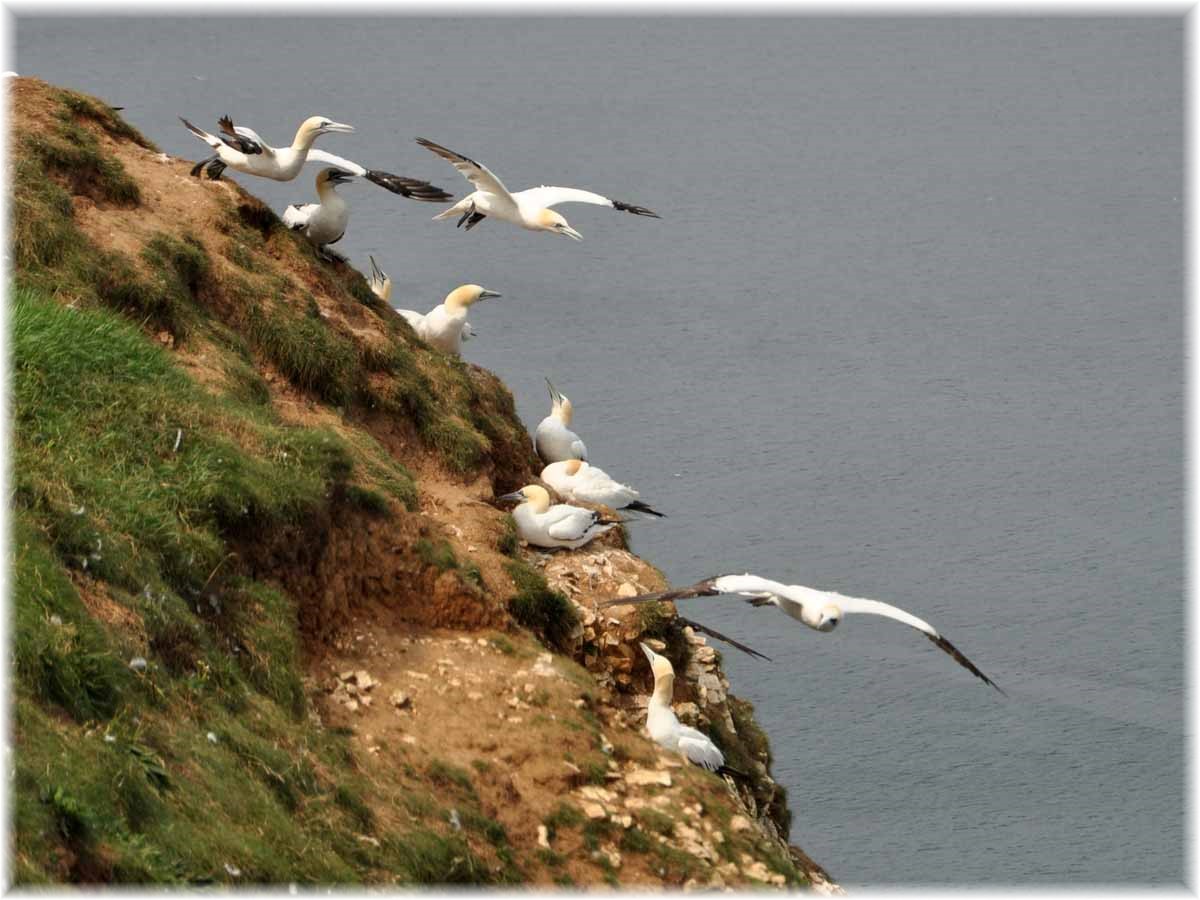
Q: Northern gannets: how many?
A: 10